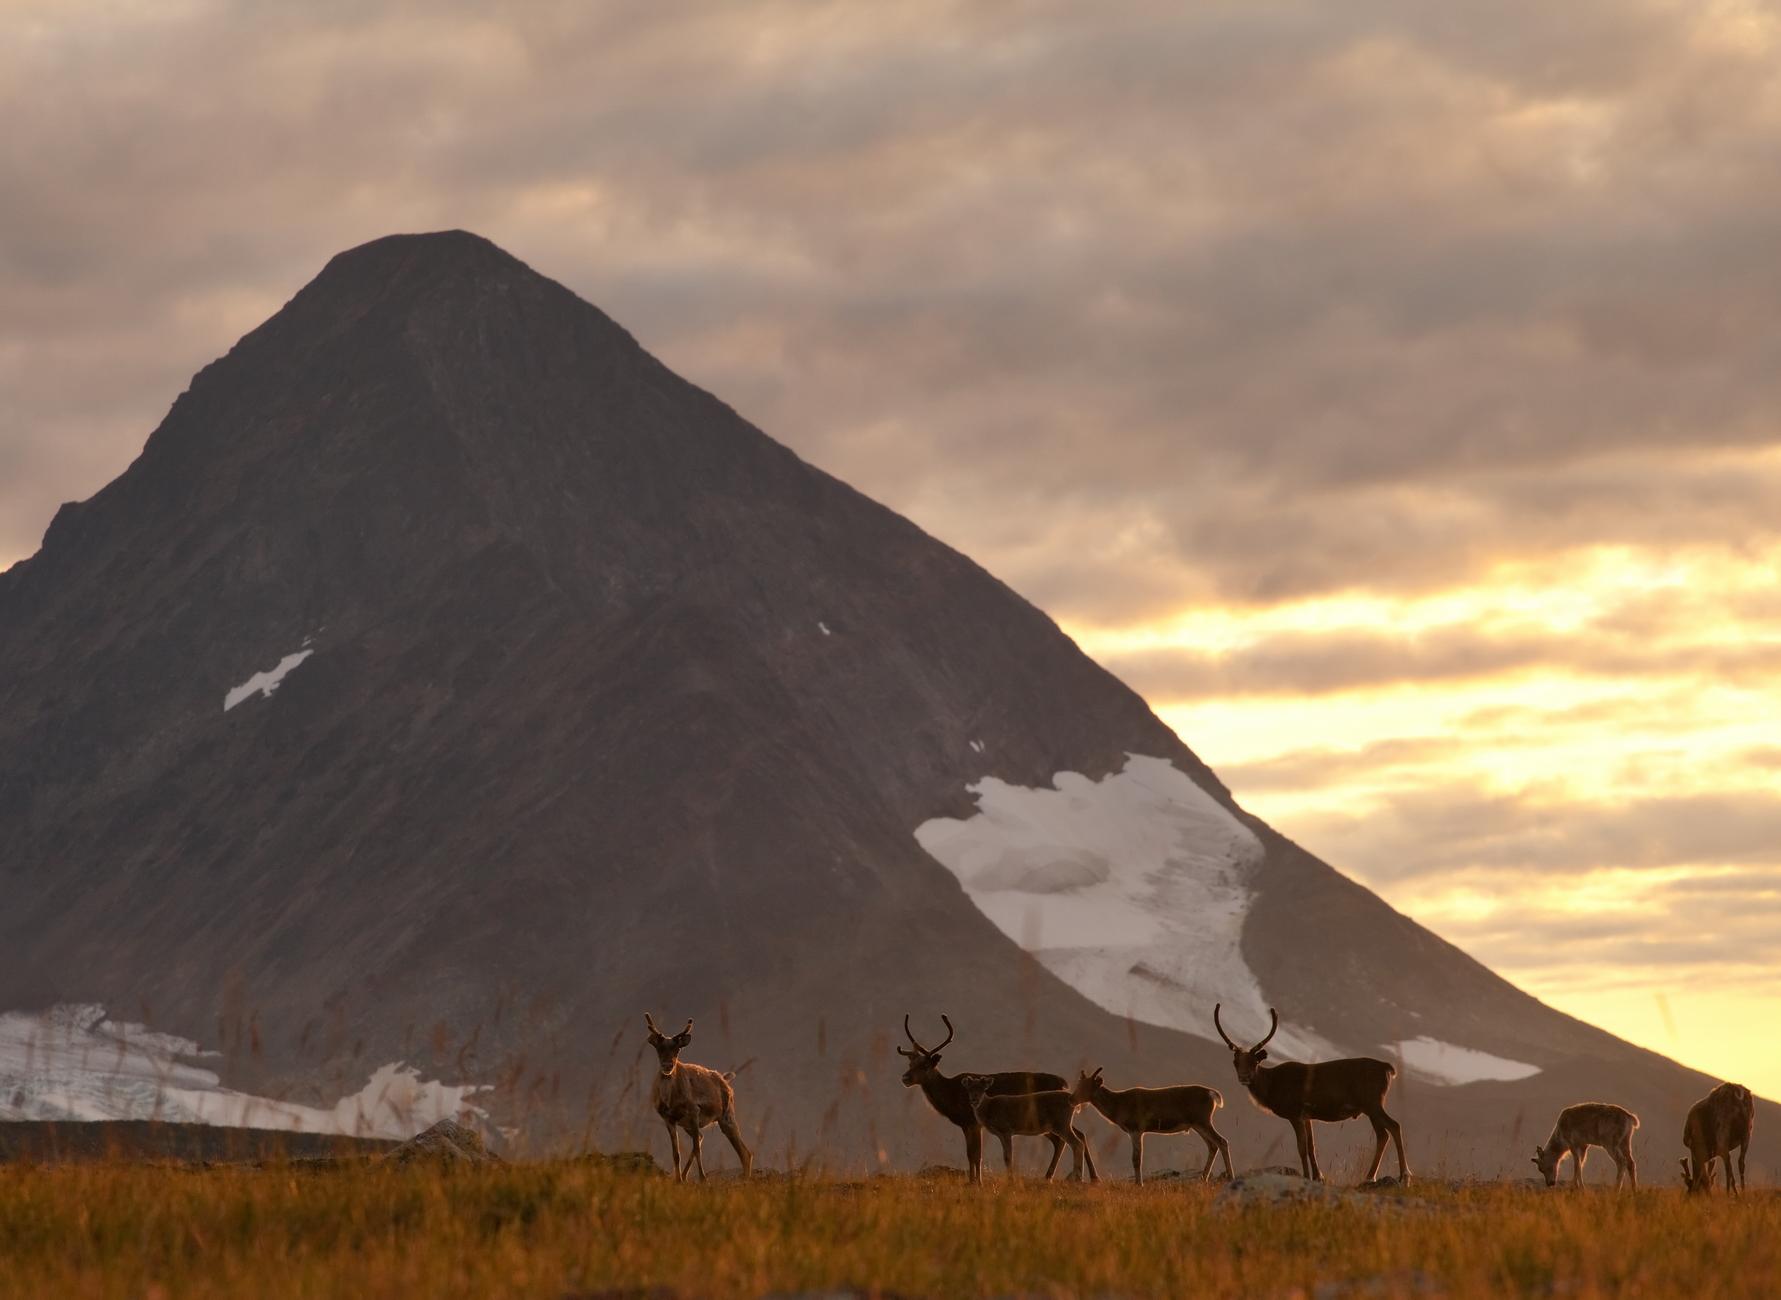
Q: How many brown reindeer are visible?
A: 7